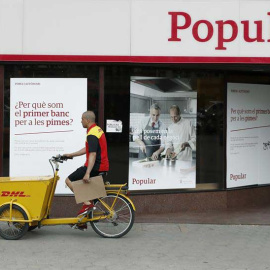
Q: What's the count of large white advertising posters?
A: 3